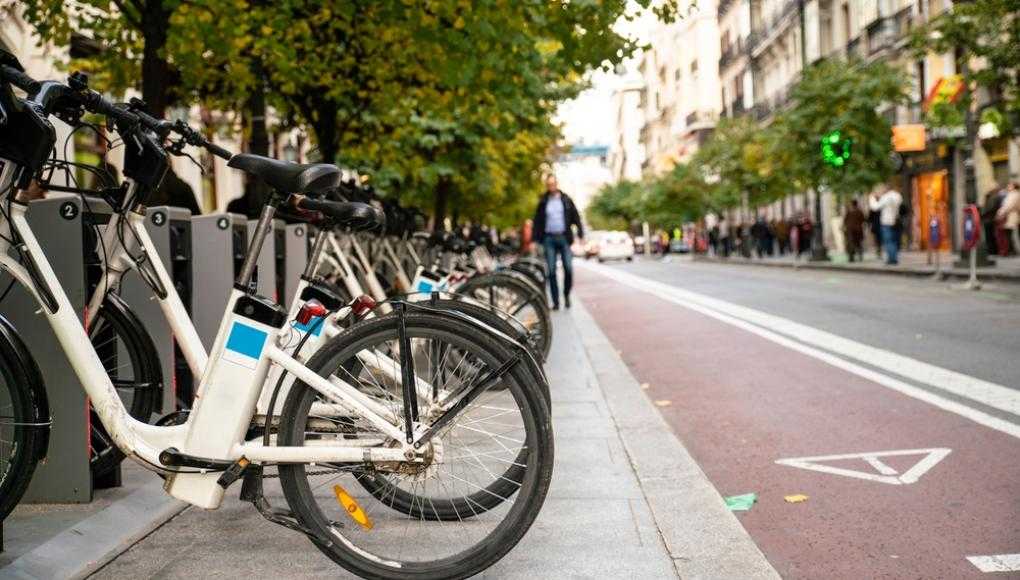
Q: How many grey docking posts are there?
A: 5